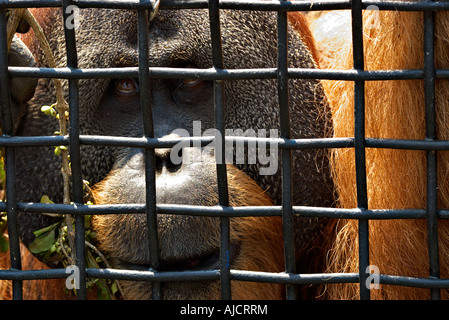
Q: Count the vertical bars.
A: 7